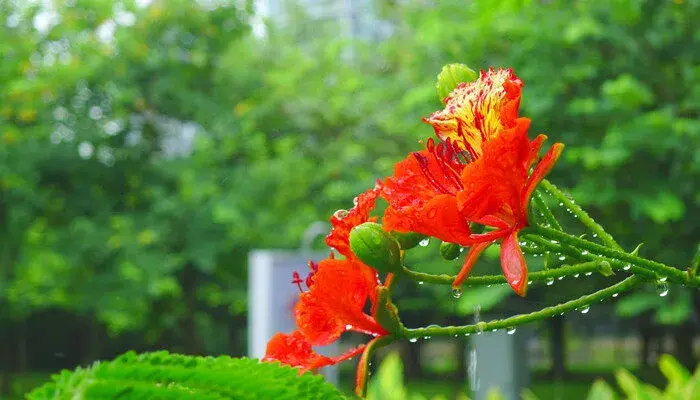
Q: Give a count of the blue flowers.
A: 0